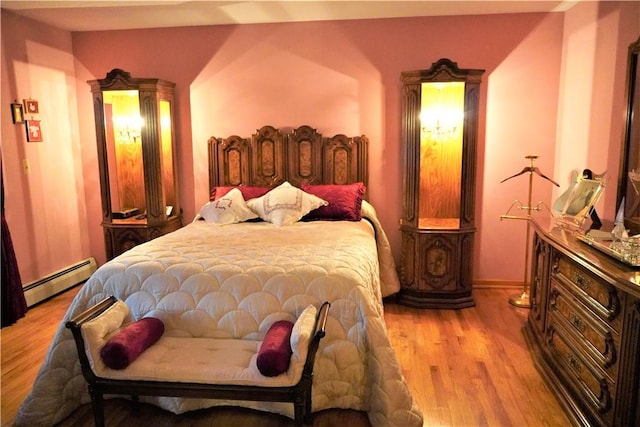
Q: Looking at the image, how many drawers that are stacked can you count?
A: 3